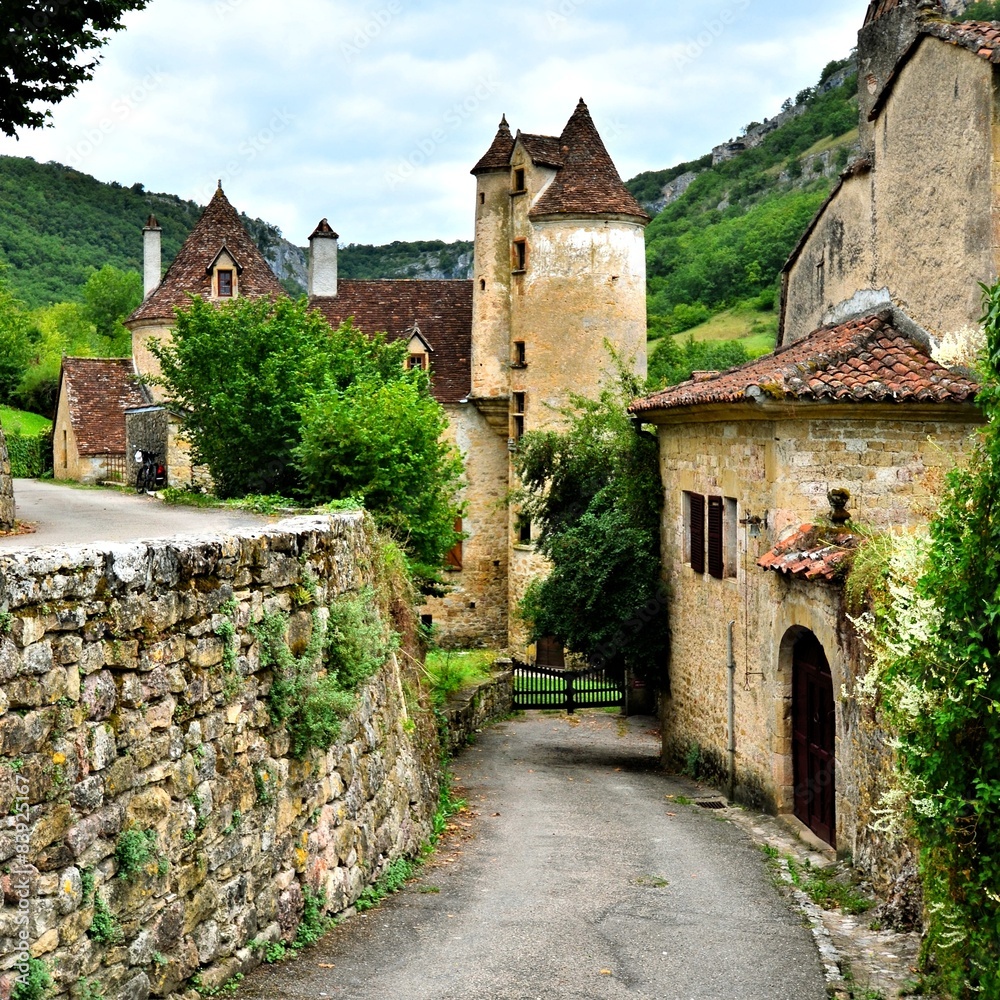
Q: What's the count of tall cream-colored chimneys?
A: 2